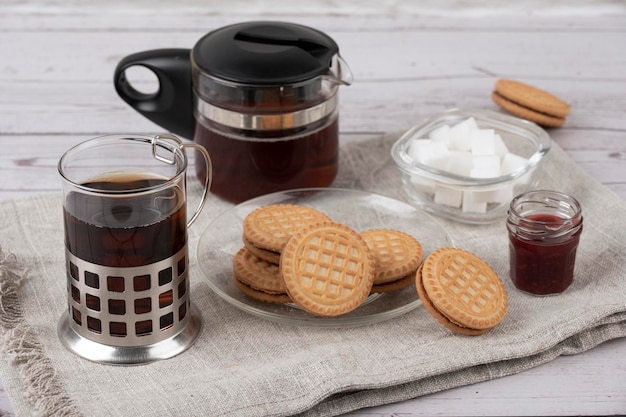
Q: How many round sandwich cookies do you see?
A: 6